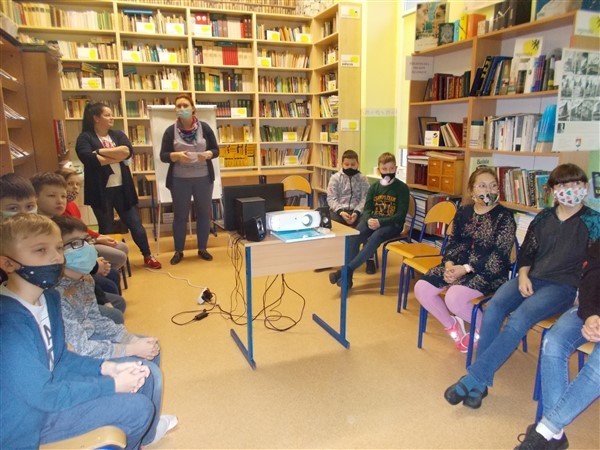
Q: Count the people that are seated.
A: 10